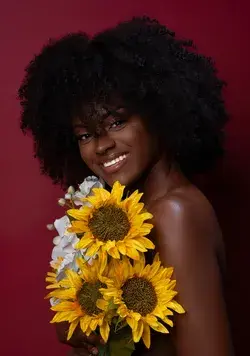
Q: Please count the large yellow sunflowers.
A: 3